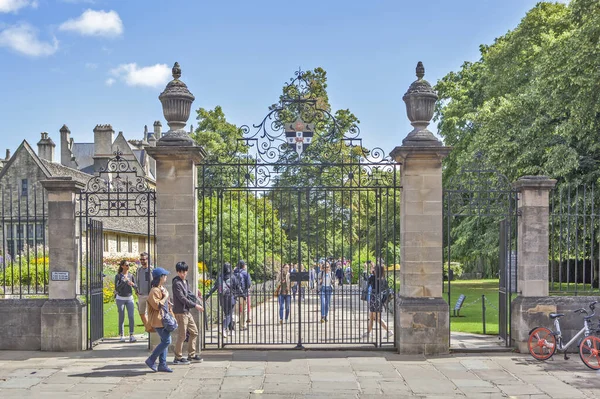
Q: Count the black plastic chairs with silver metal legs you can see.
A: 0